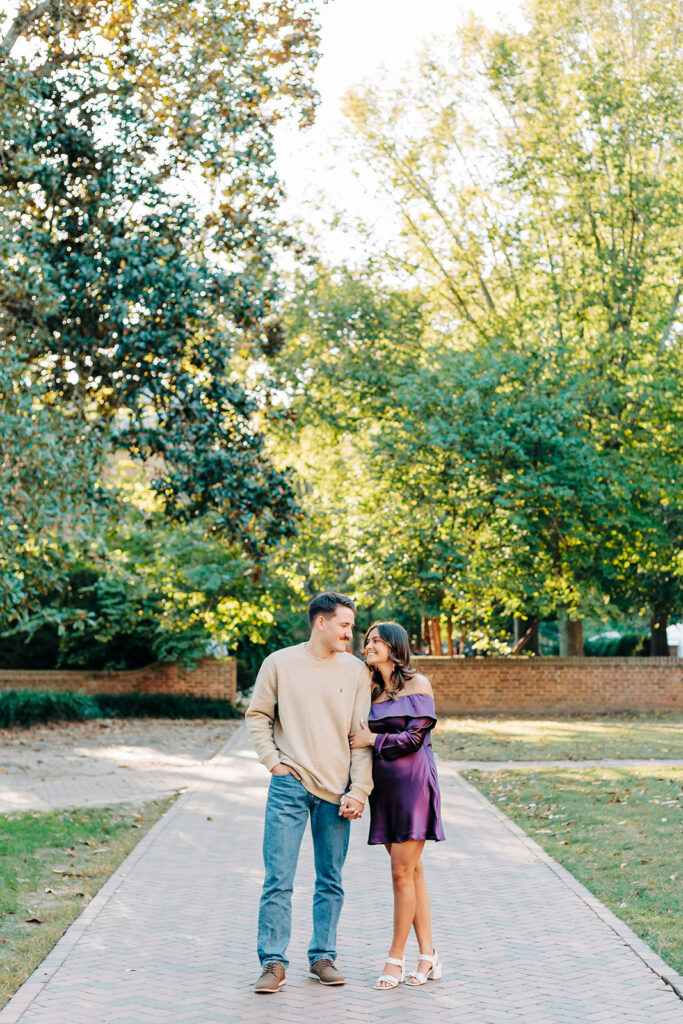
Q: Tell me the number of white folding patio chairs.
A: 0